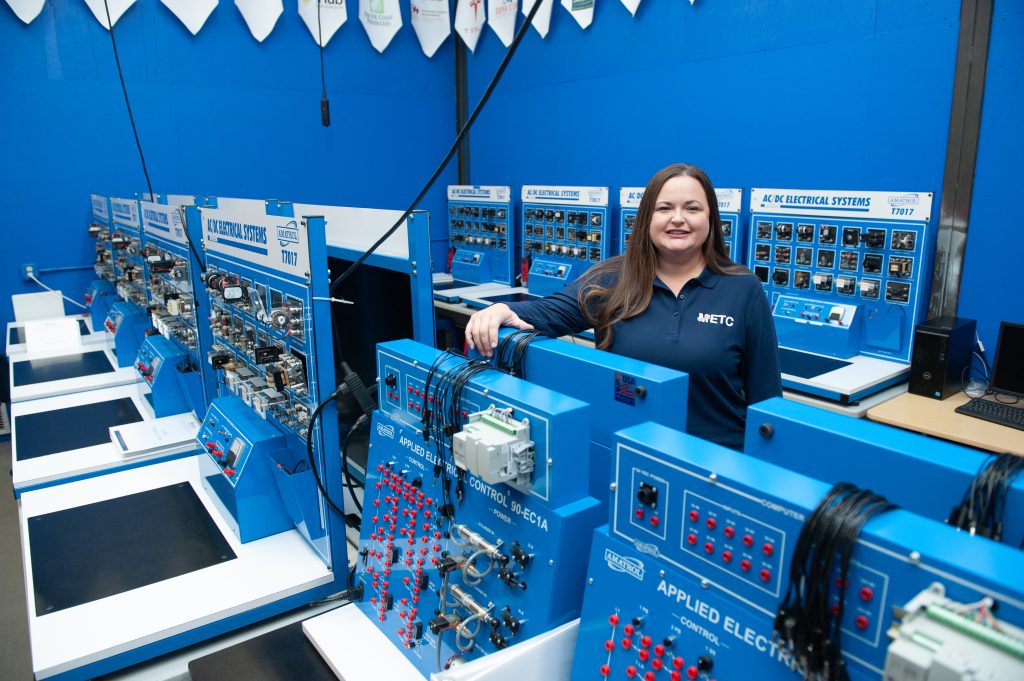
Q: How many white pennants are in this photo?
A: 13